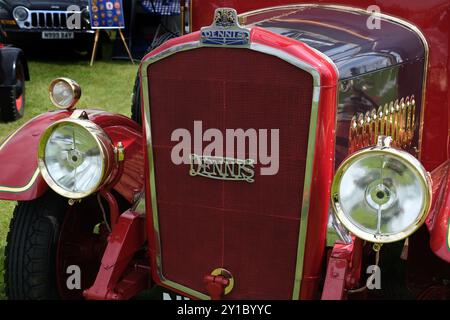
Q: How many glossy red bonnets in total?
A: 1